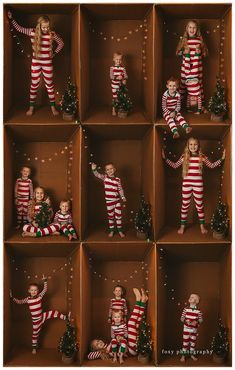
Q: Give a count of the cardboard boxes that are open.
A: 9